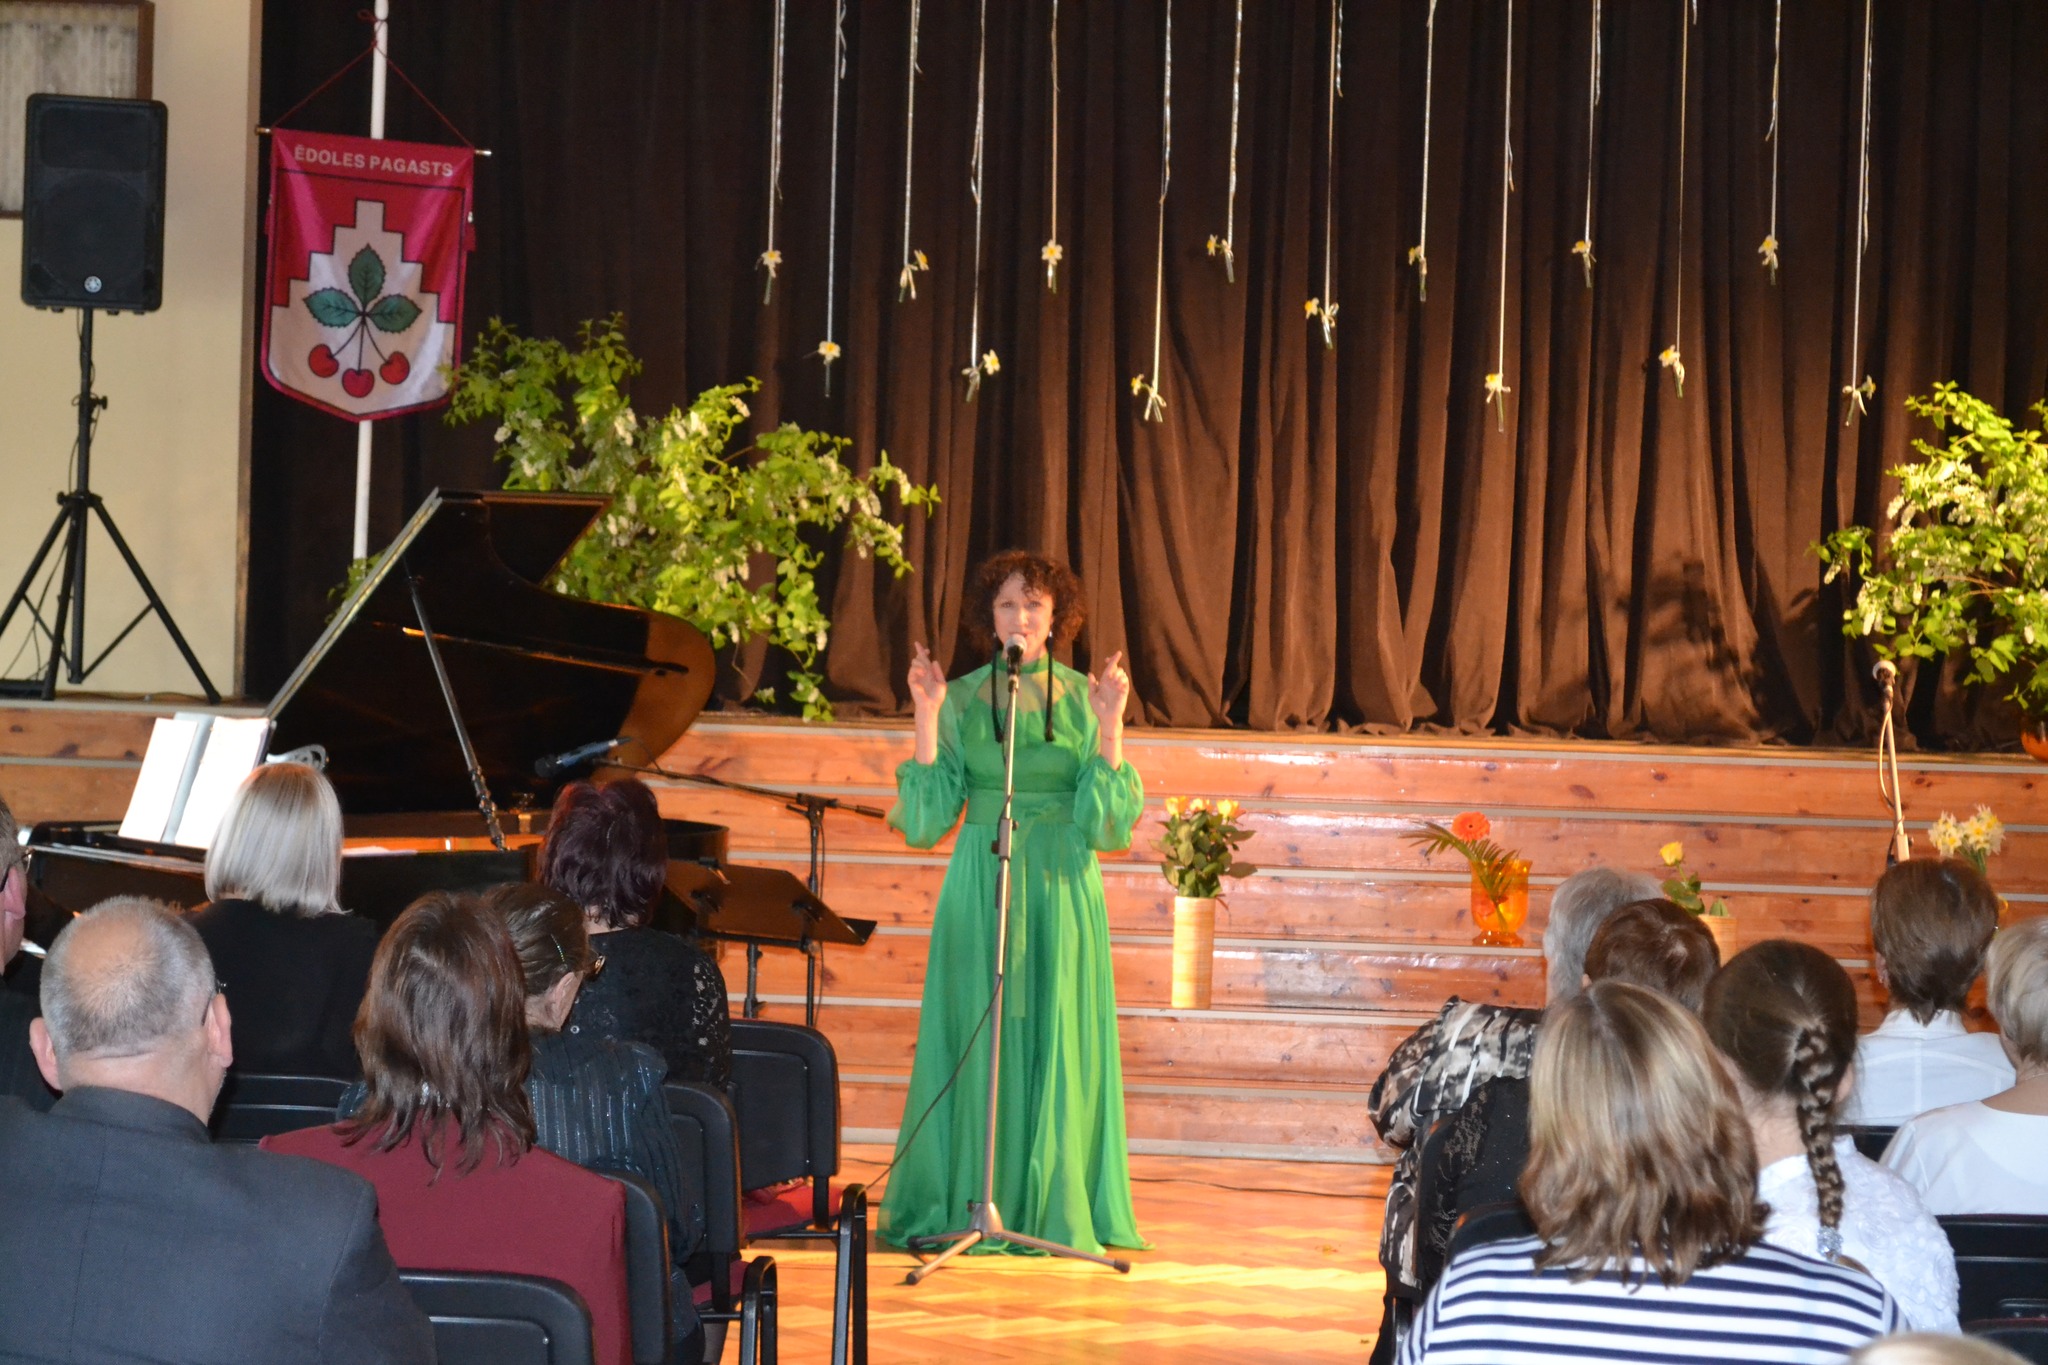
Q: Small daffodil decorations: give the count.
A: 14